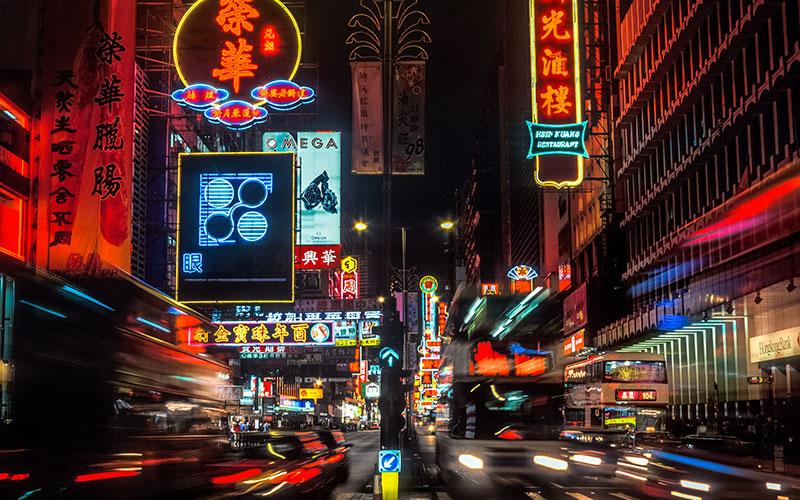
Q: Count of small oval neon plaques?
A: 3